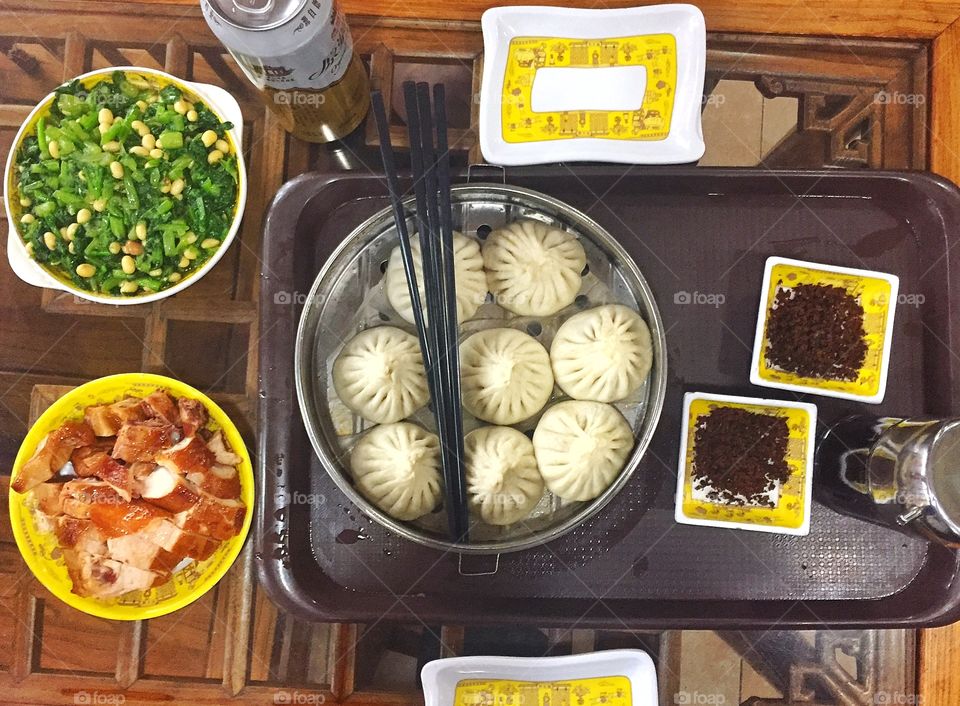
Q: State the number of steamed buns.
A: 8